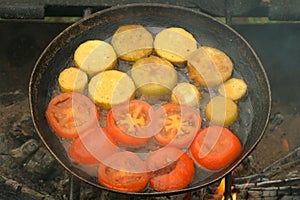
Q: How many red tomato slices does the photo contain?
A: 7